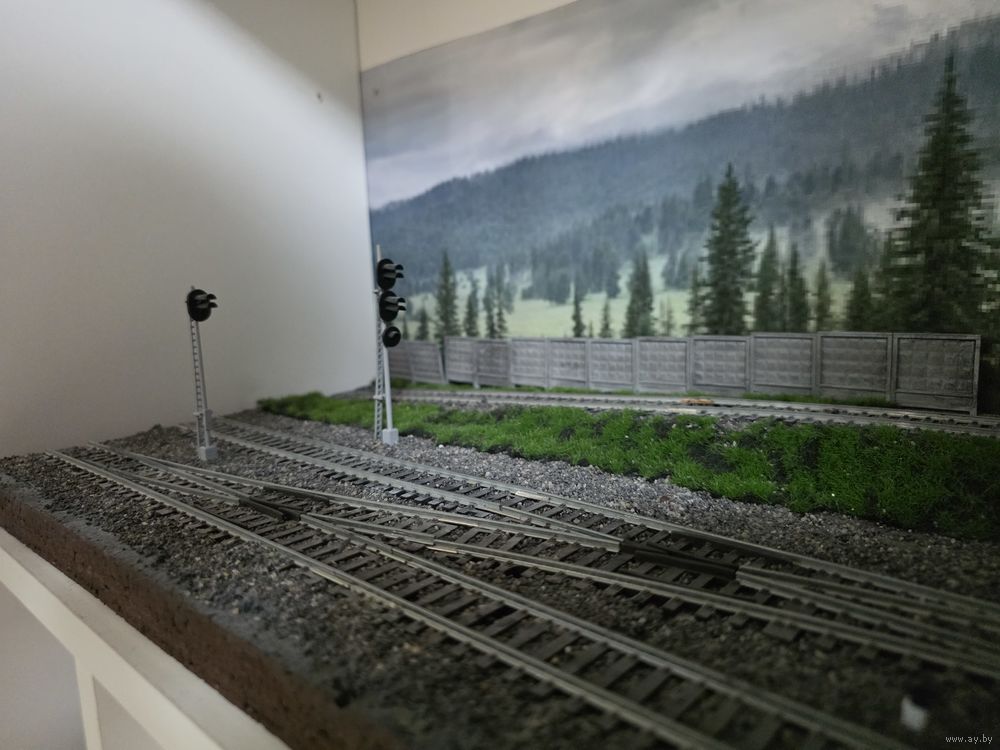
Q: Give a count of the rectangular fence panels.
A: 12